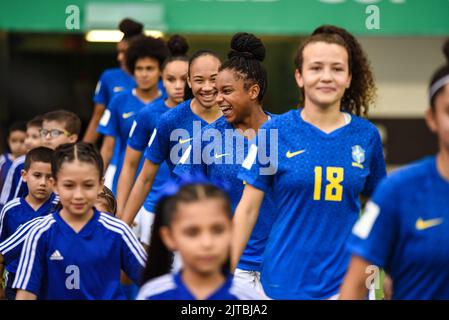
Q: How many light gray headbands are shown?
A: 1